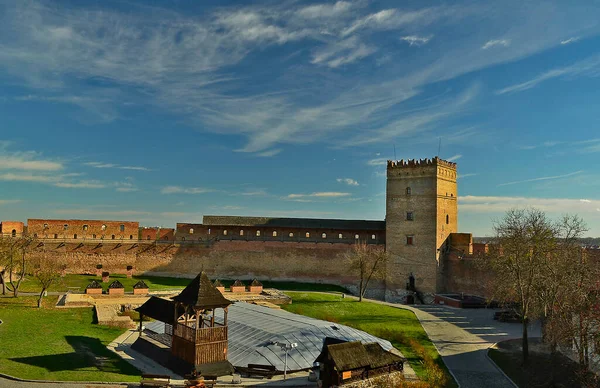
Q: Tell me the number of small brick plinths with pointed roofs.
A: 6